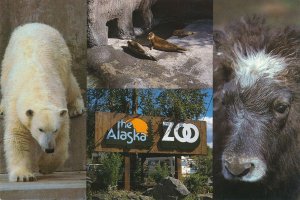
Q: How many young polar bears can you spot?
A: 1